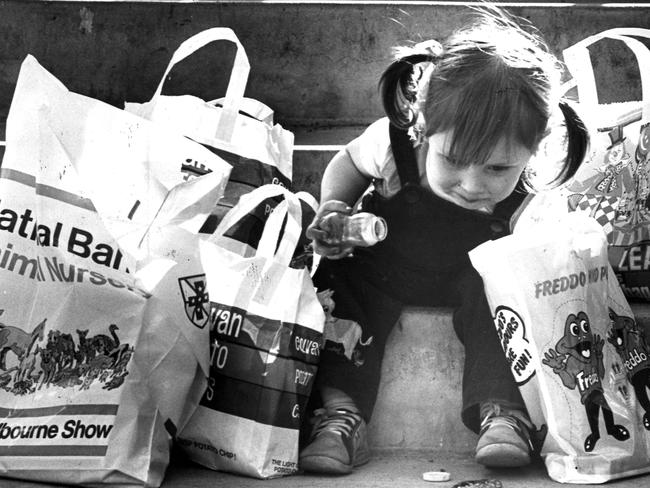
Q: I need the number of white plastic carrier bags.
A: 5